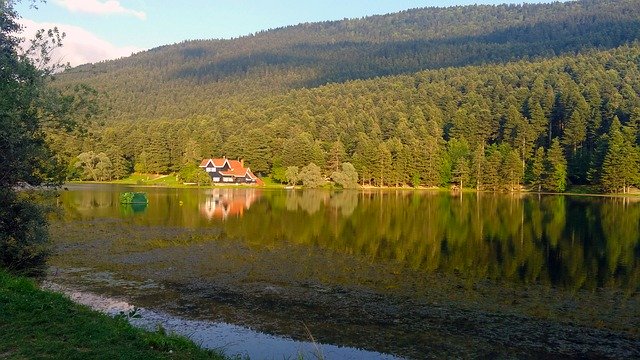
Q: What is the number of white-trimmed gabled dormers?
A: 3